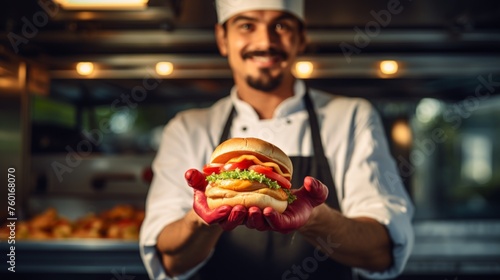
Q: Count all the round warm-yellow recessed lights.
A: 4